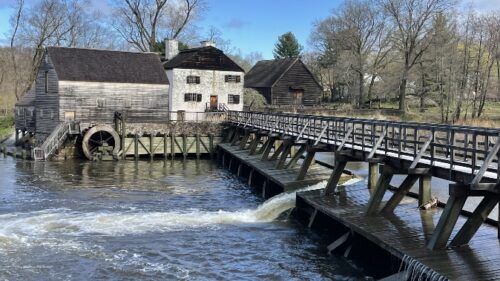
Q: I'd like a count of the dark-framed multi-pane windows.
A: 4